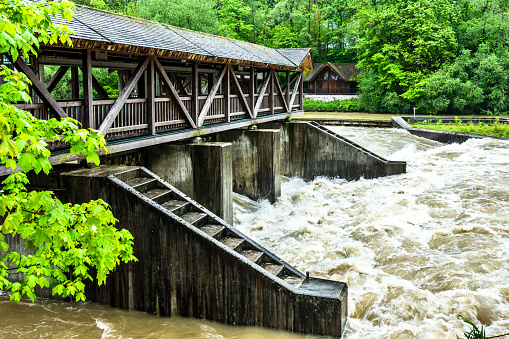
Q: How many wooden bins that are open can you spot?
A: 0